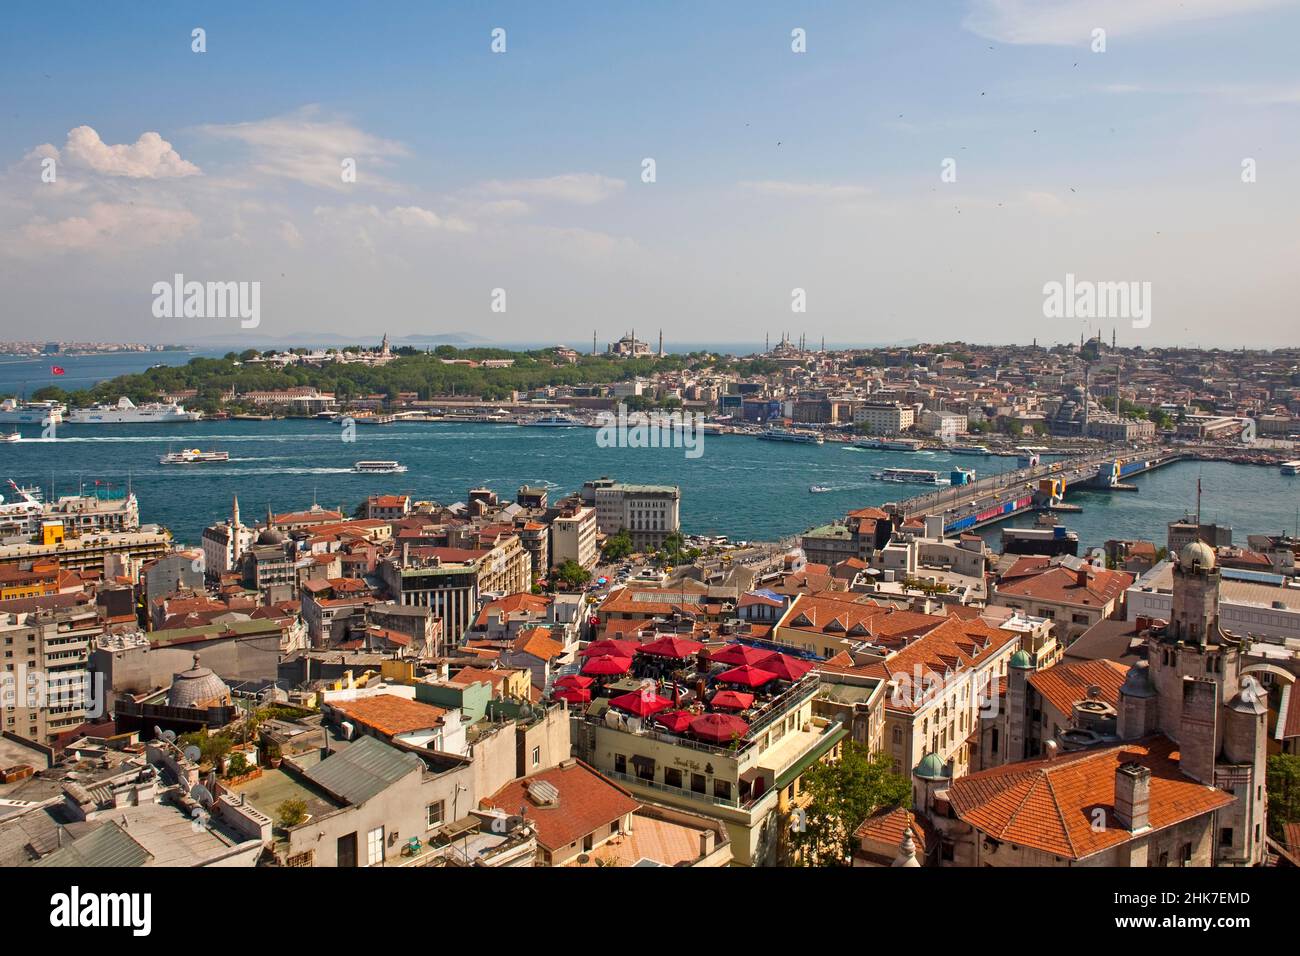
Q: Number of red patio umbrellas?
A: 12